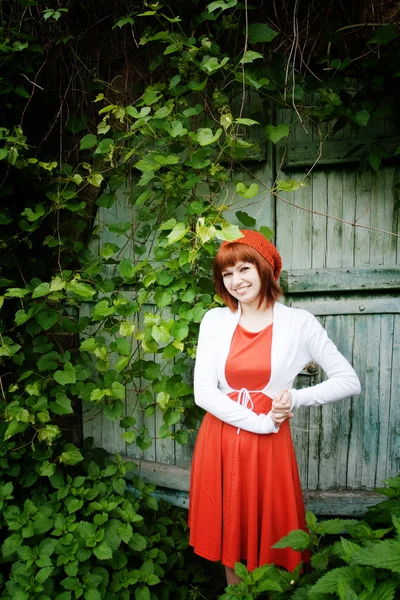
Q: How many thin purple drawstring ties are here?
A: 0